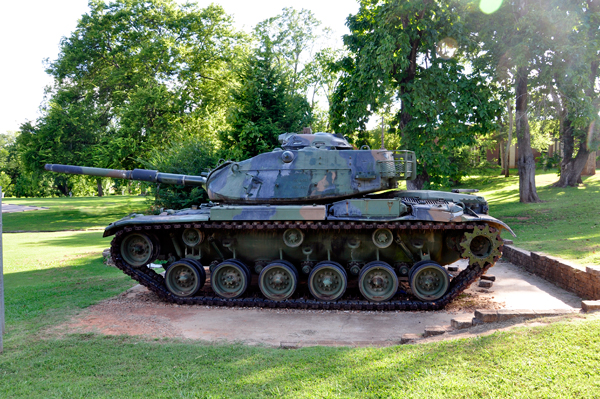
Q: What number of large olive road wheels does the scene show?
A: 6